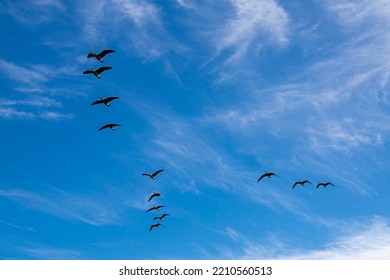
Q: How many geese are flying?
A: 12